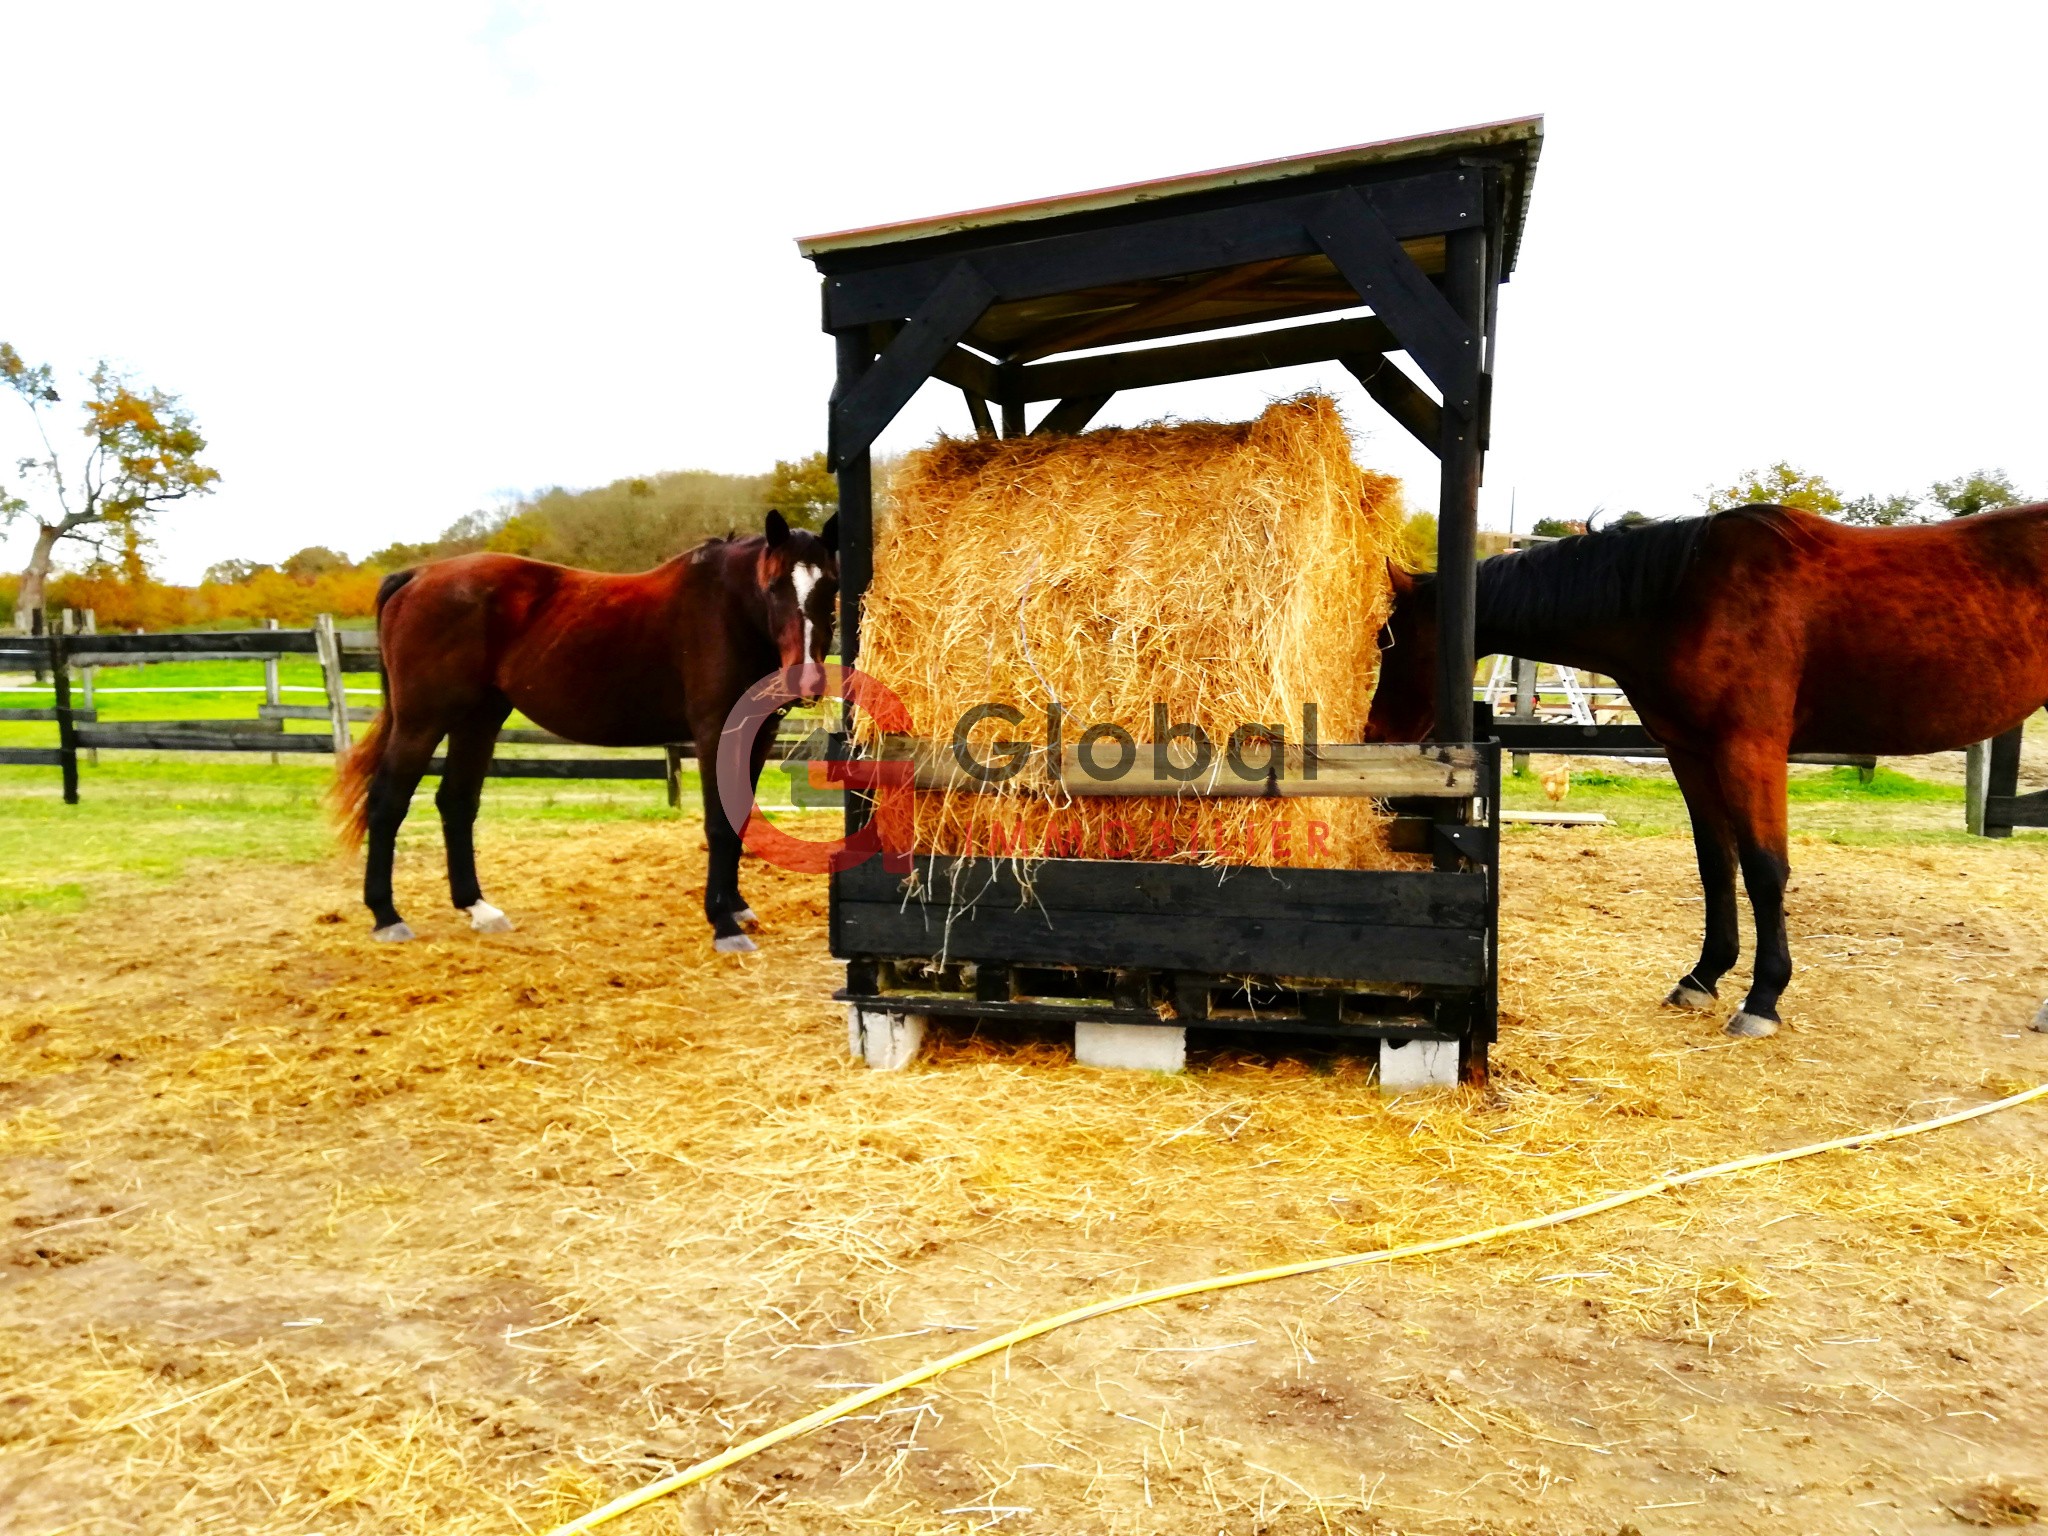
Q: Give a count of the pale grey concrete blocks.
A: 3